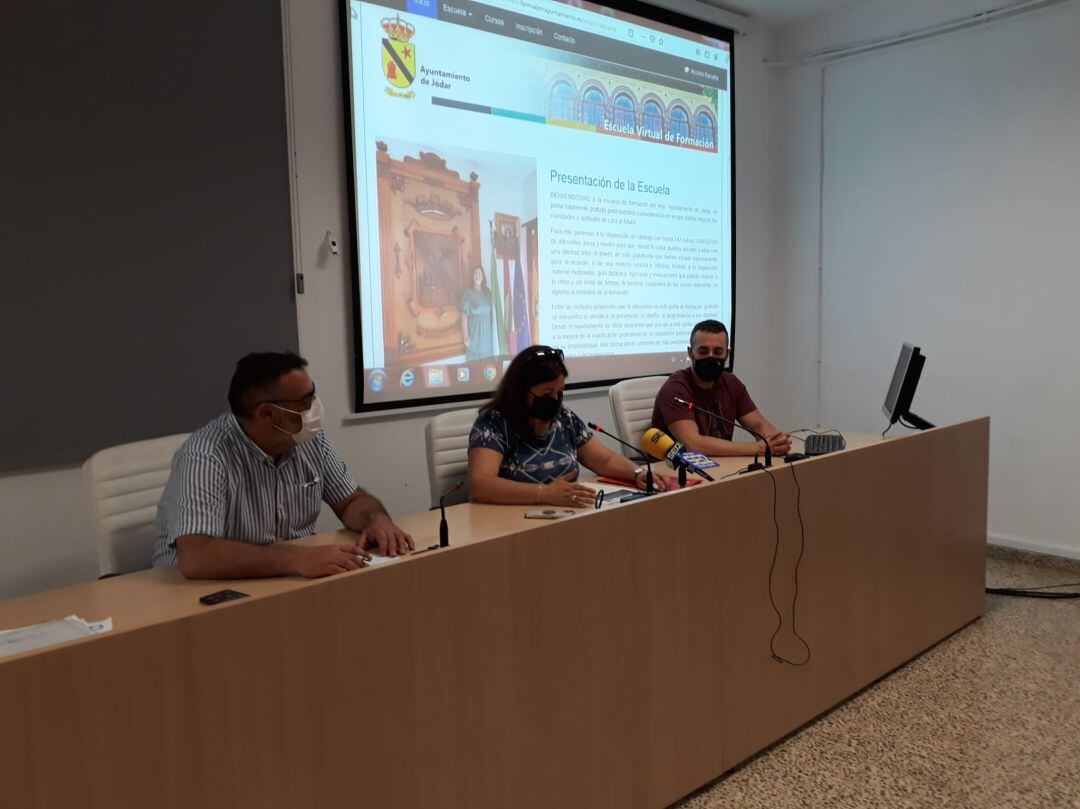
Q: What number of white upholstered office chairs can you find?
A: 3